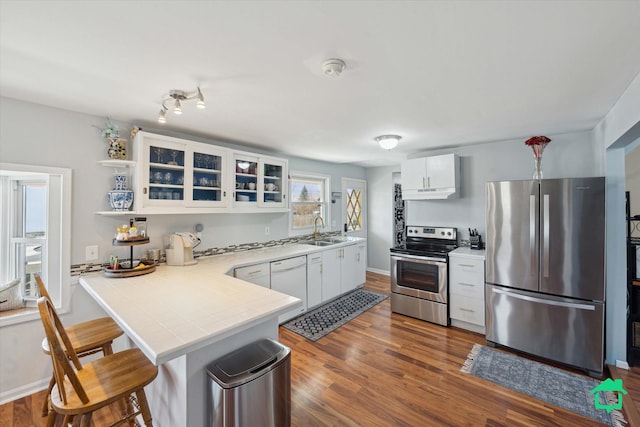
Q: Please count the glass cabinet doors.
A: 4